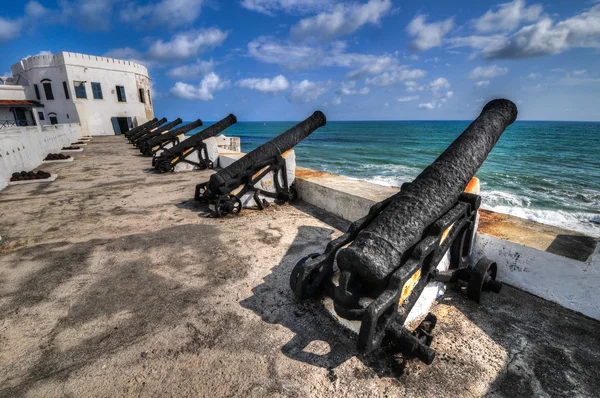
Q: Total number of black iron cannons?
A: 7